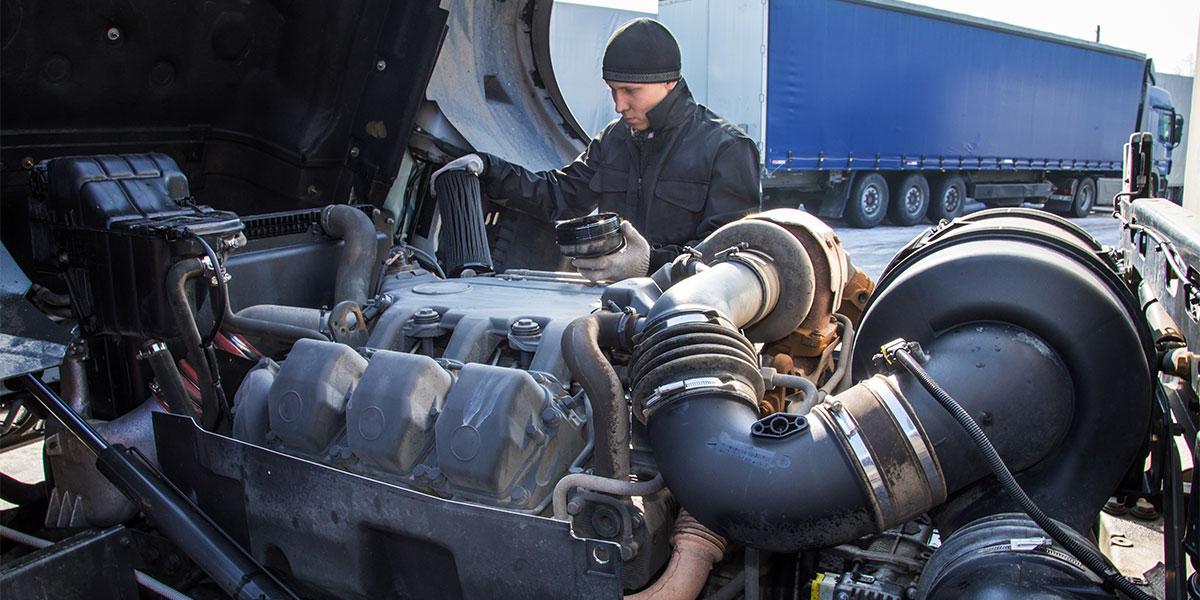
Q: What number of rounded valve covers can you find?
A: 3